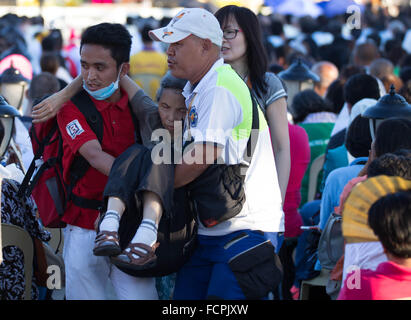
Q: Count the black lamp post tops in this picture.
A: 4